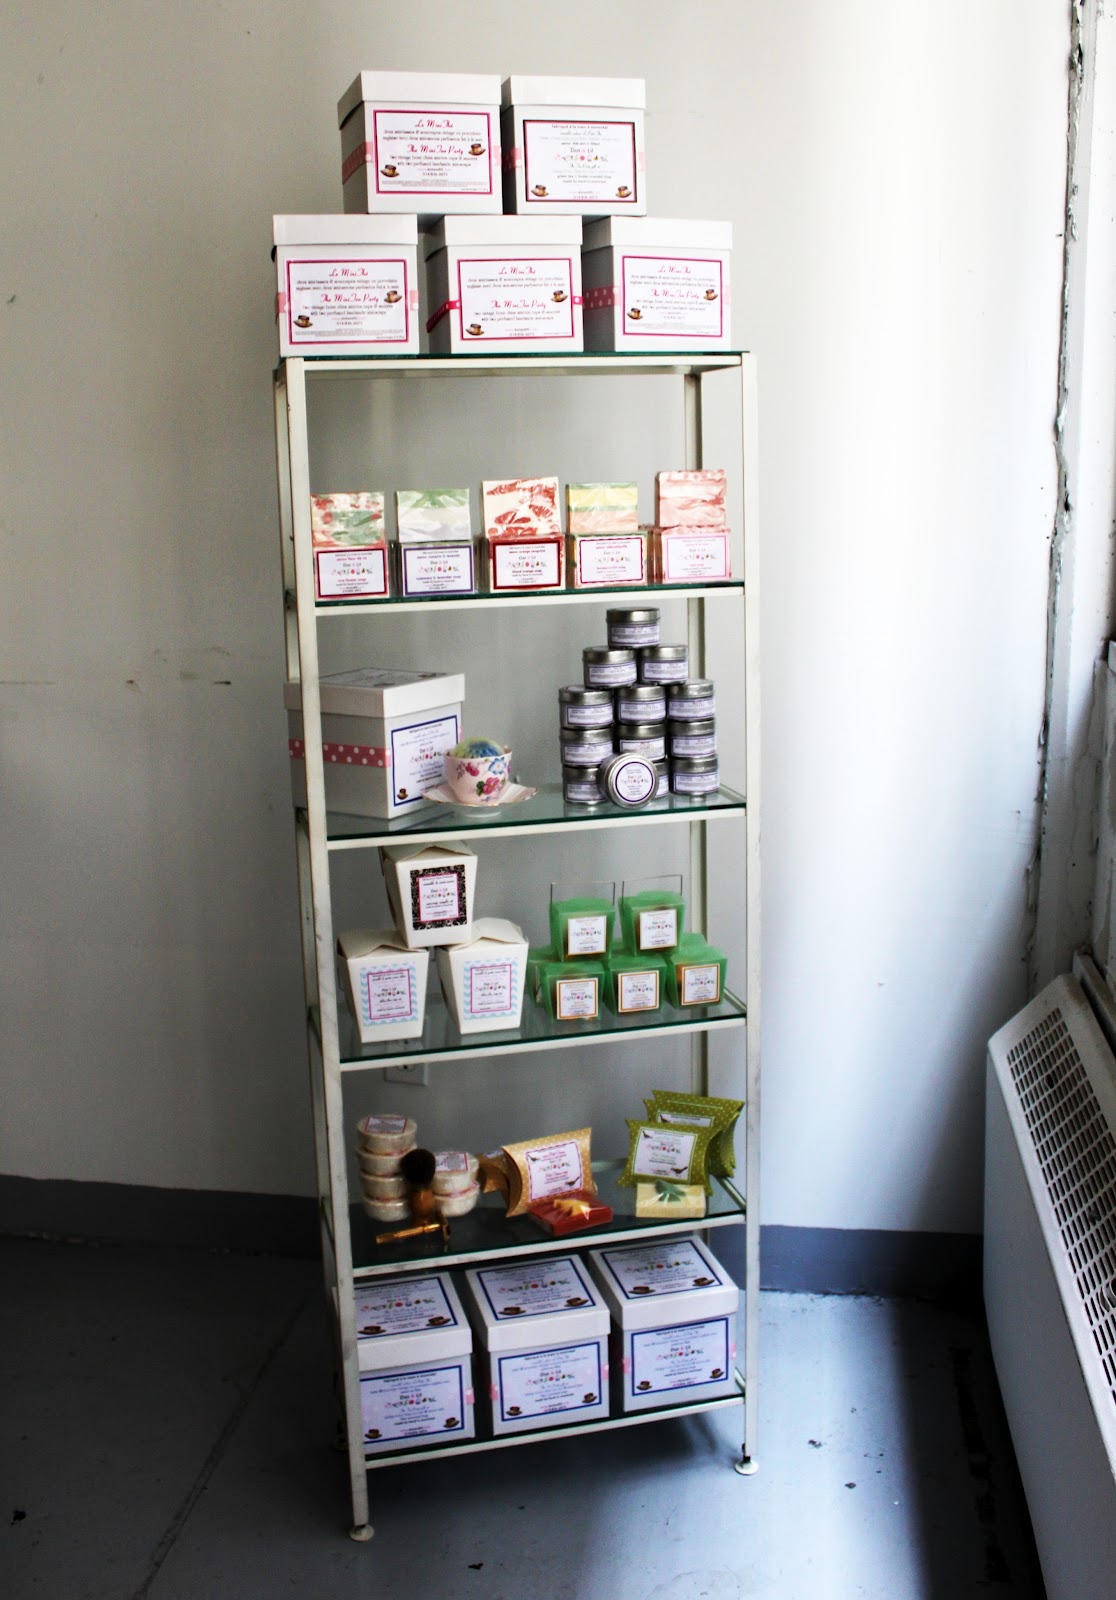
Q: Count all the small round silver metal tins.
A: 13